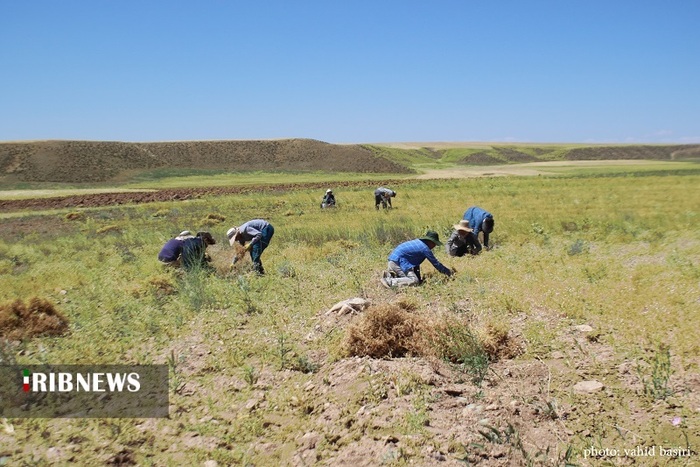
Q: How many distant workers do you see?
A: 2